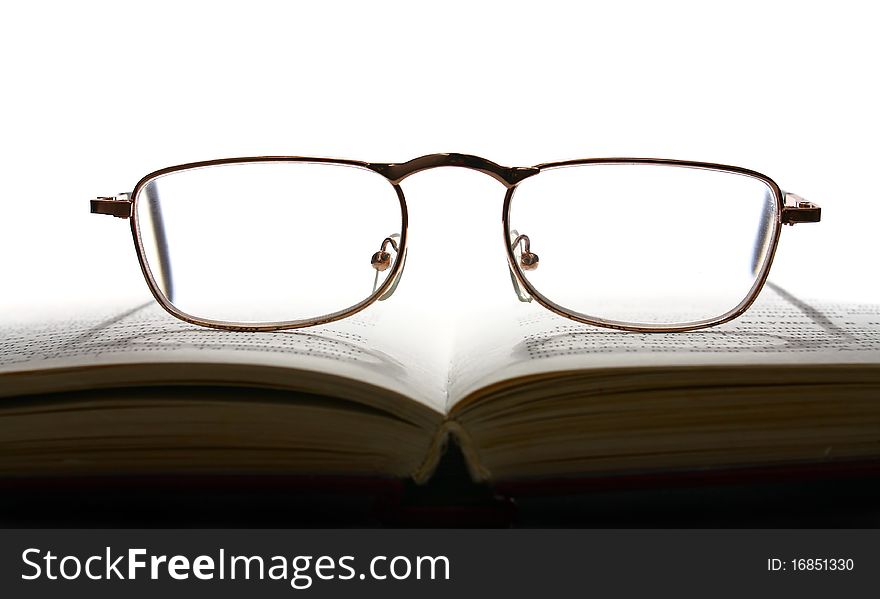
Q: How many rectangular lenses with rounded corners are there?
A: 2